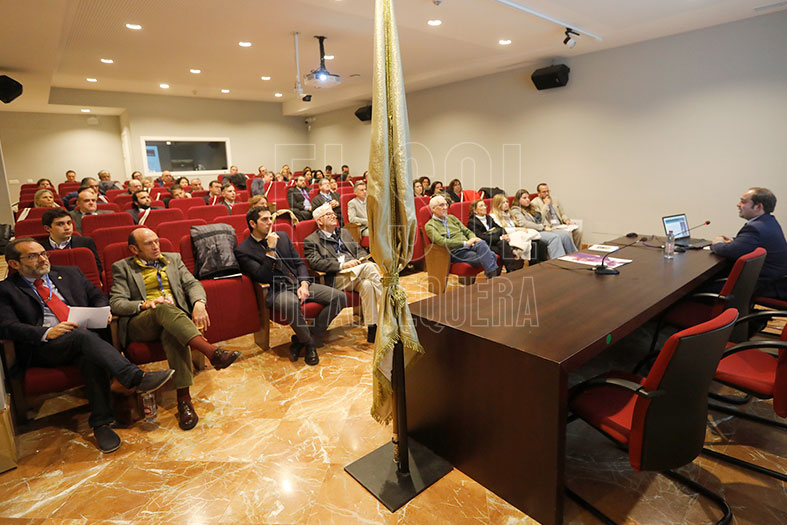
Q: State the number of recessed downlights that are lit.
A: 13